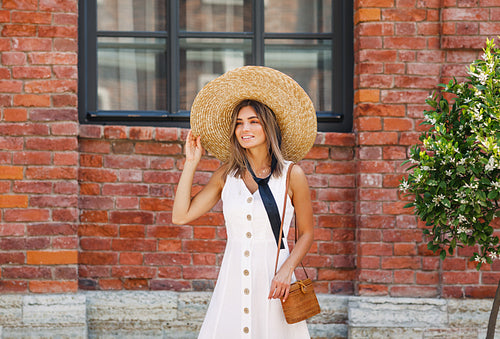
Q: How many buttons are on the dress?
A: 8